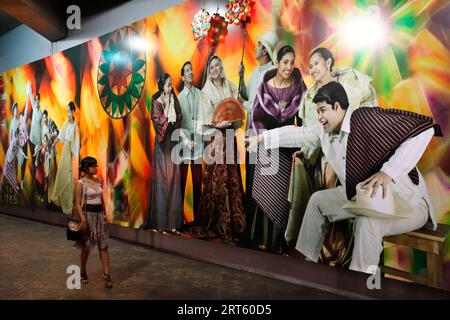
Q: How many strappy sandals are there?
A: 2